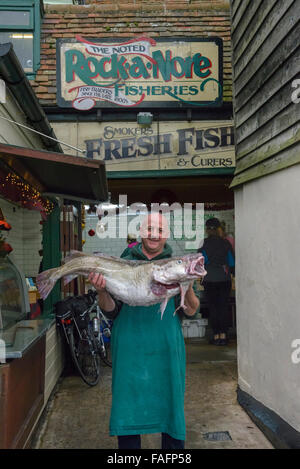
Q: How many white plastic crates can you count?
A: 1